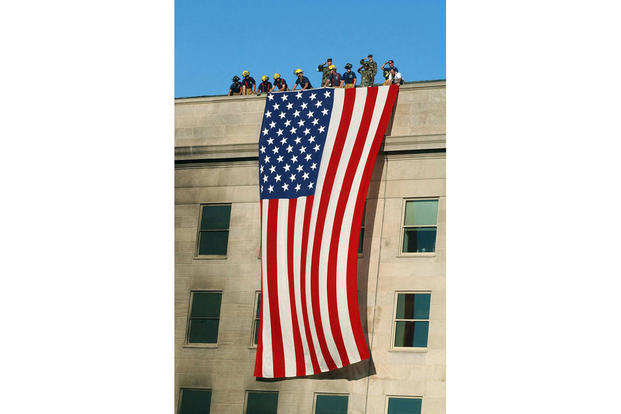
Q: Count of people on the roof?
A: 12